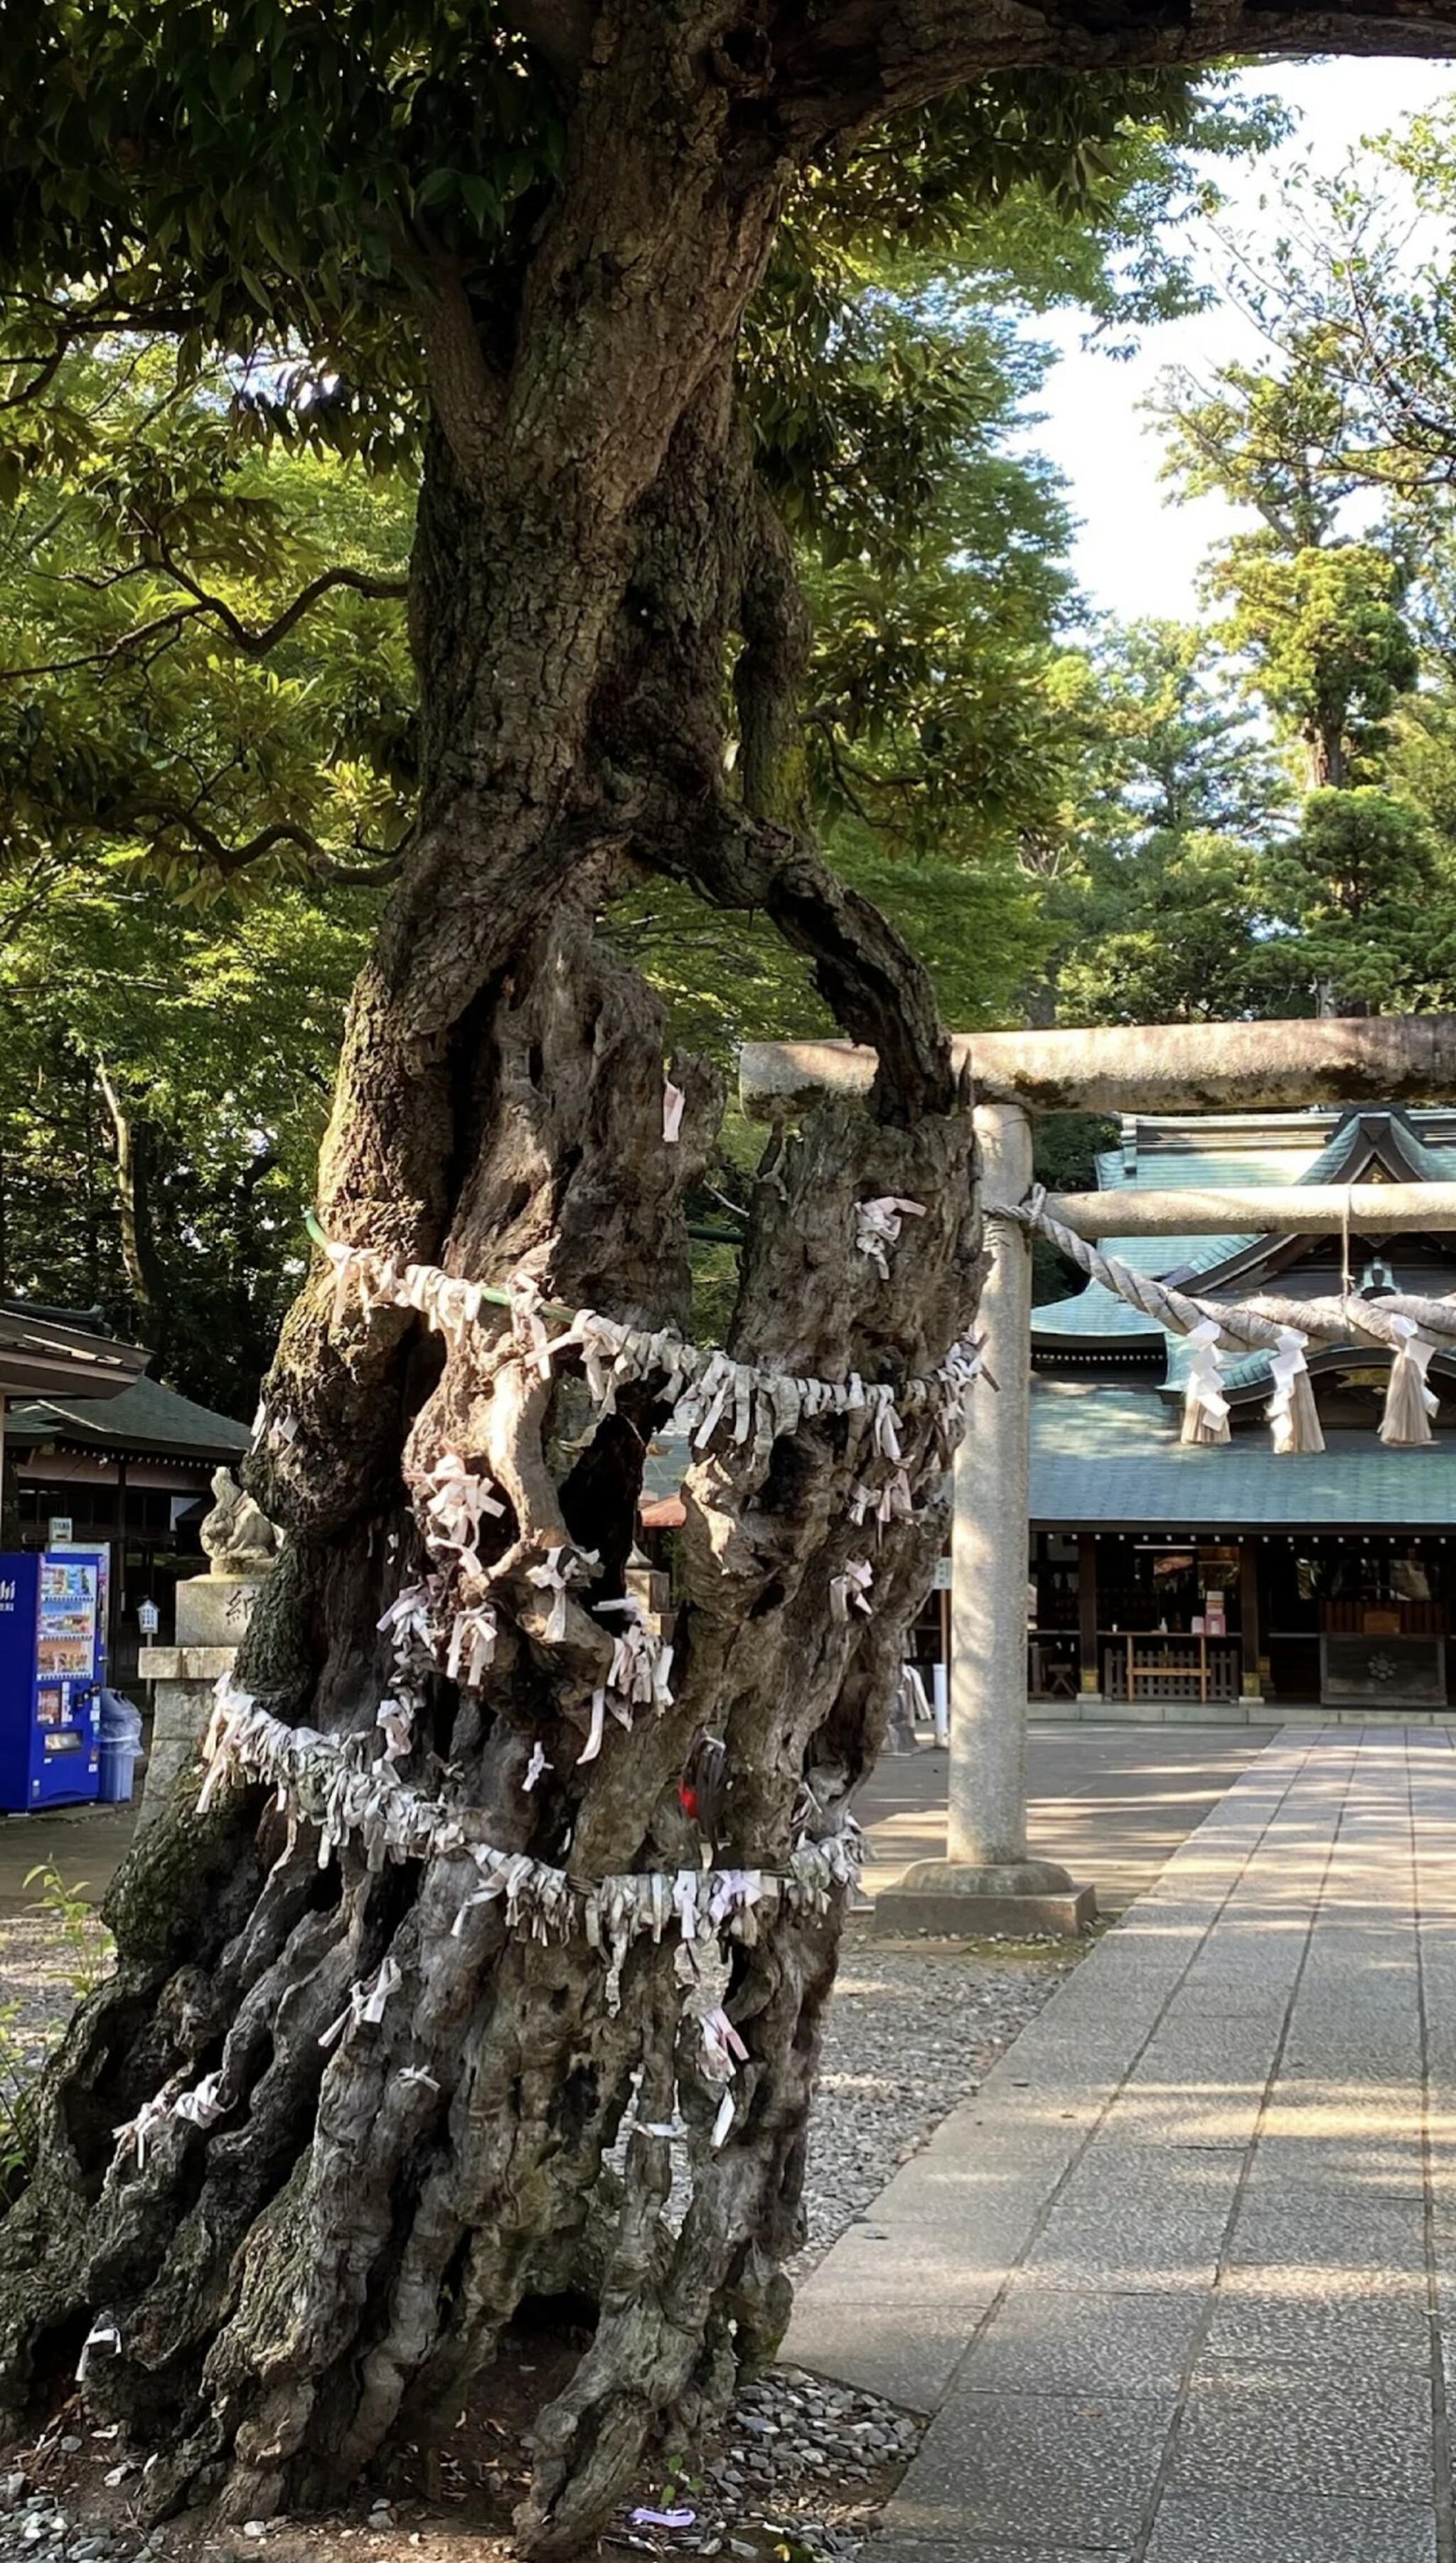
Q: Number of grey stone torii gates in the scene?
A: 1